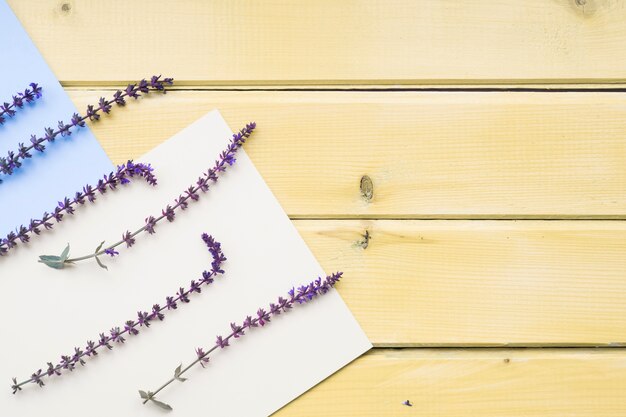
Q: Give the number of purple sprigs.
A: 6